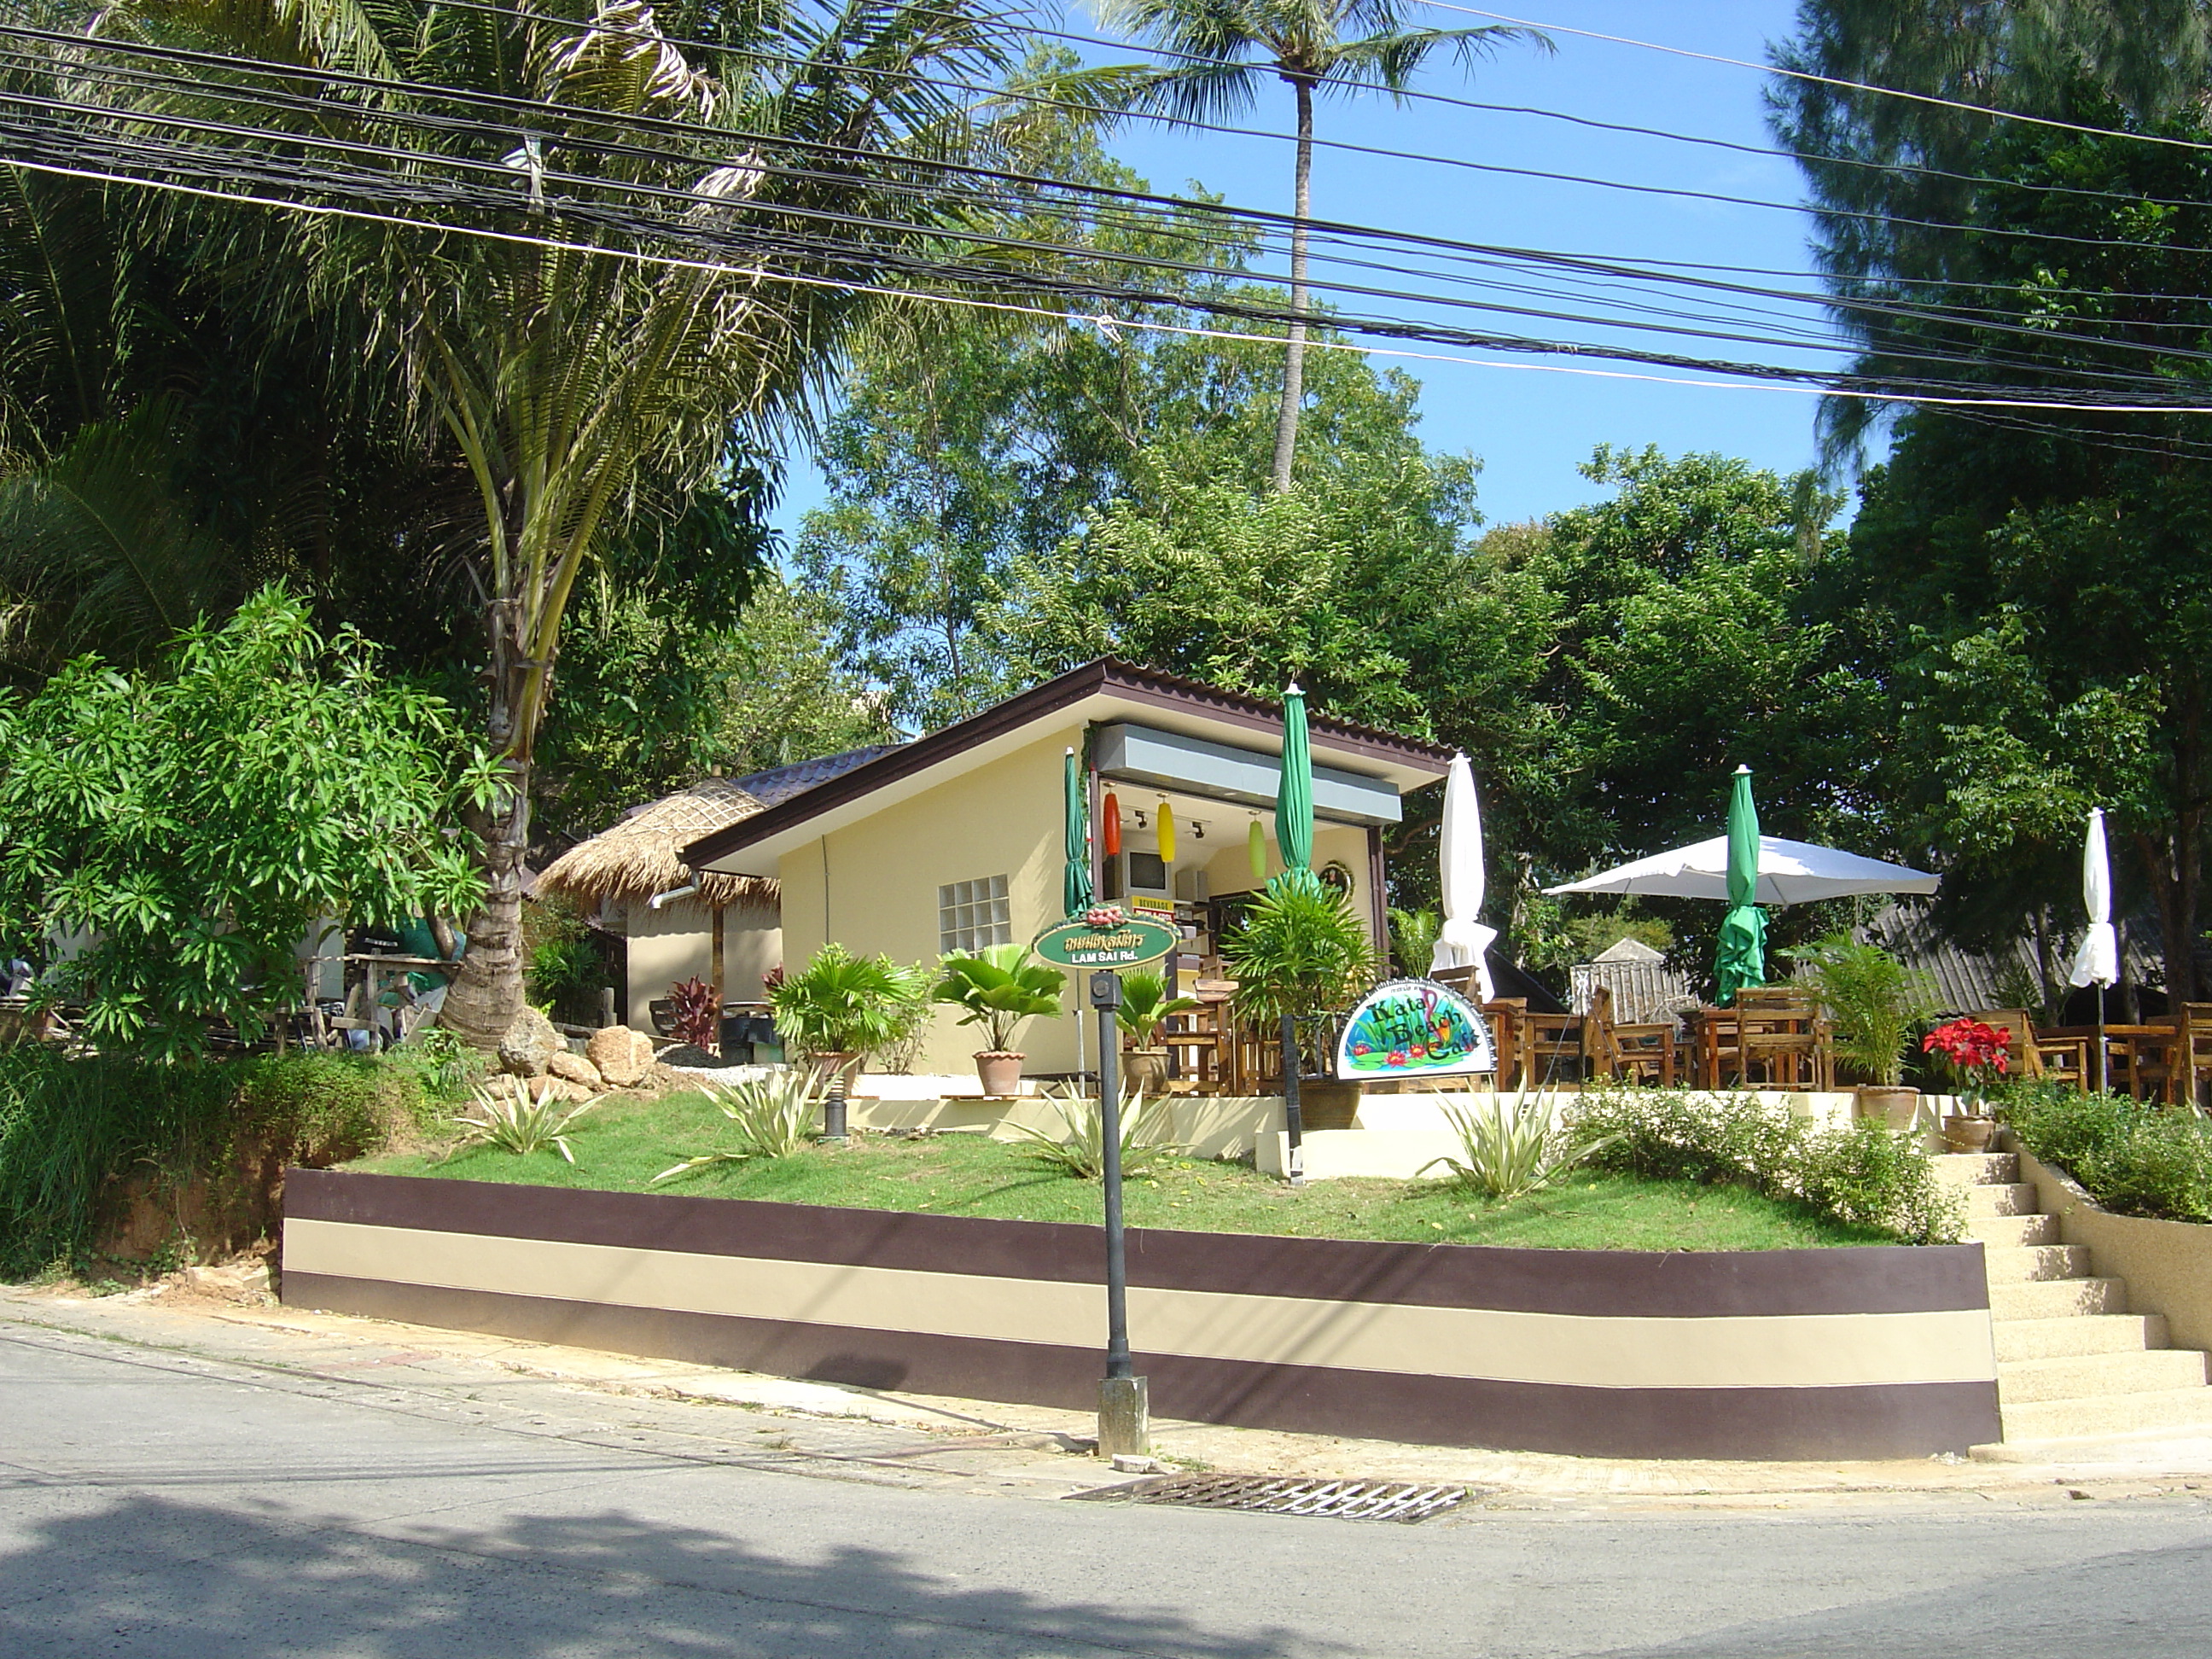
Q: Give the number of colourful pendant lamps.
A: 3